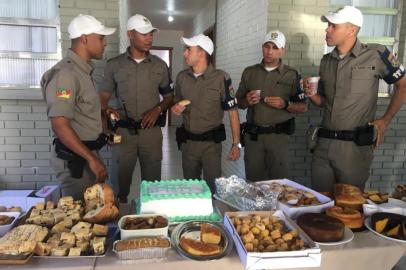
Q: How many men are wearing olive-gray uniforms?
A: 5